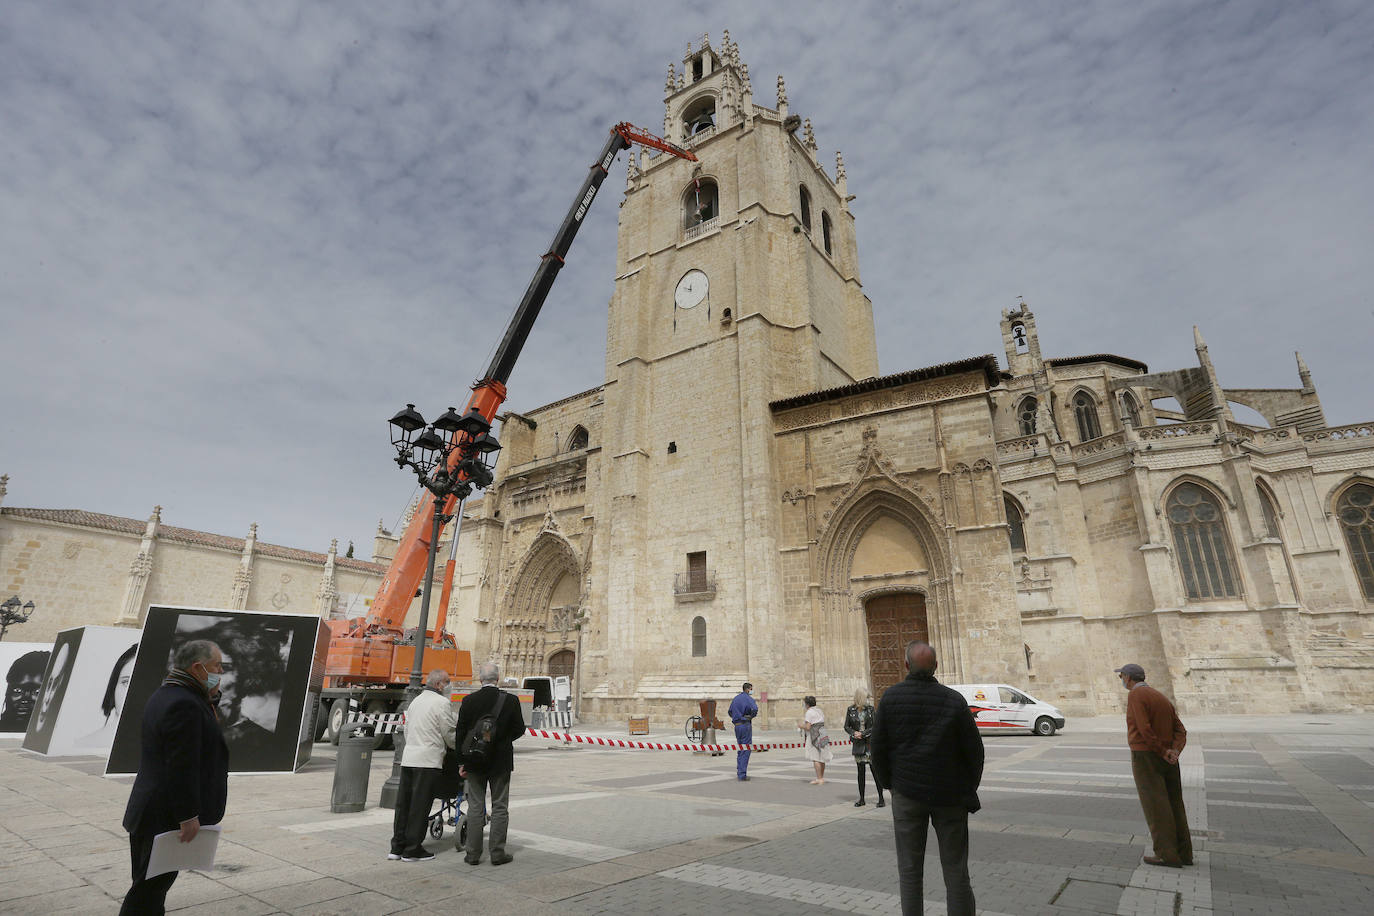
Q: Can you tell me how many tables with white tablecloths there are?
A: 0